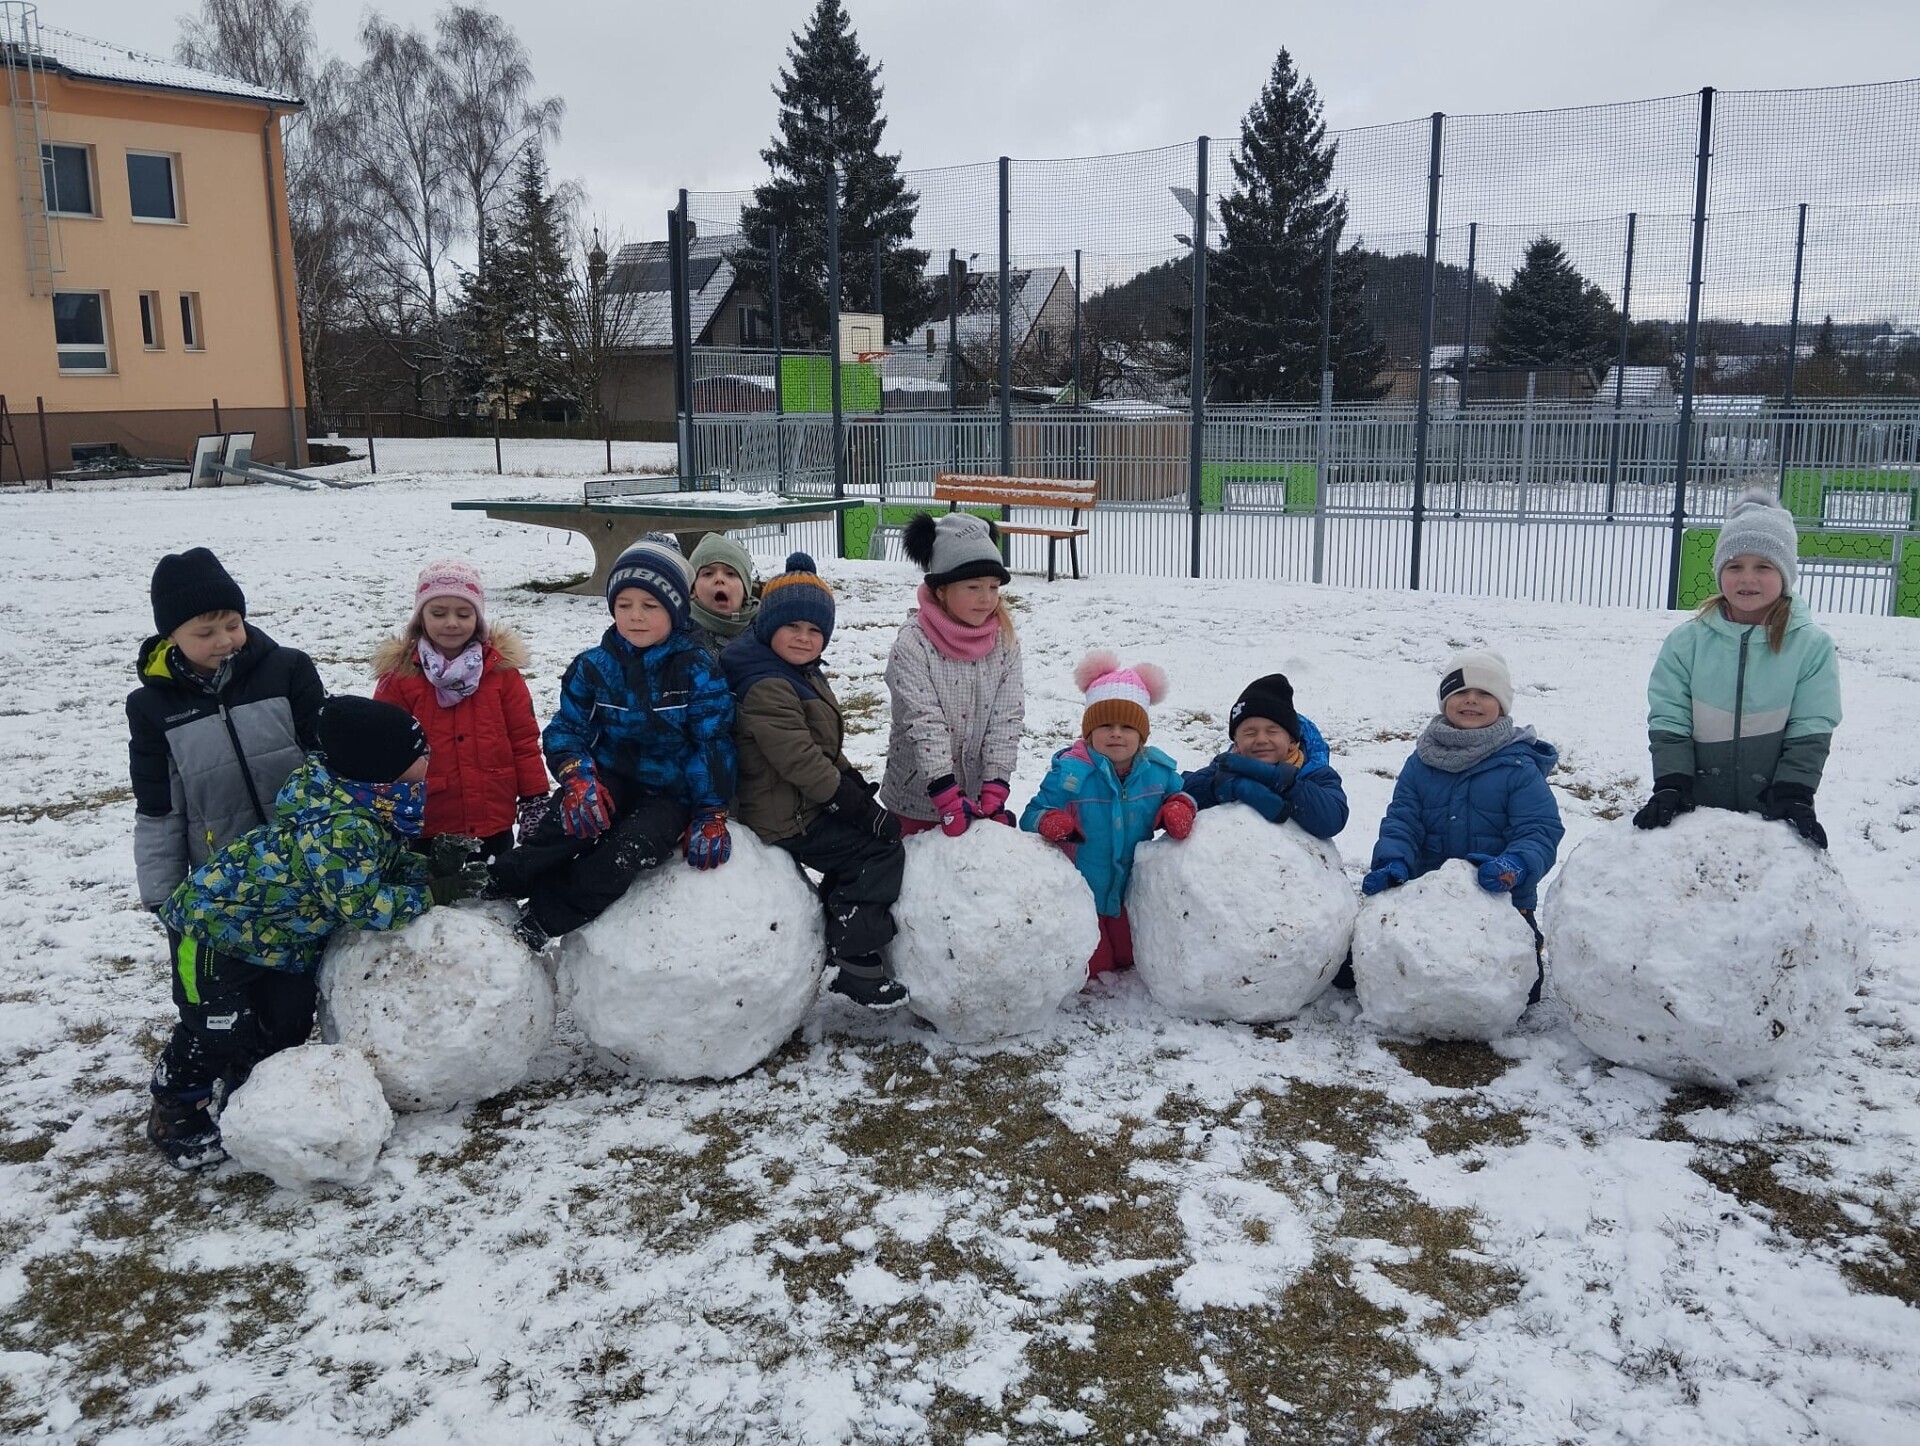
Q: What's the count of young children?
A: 11